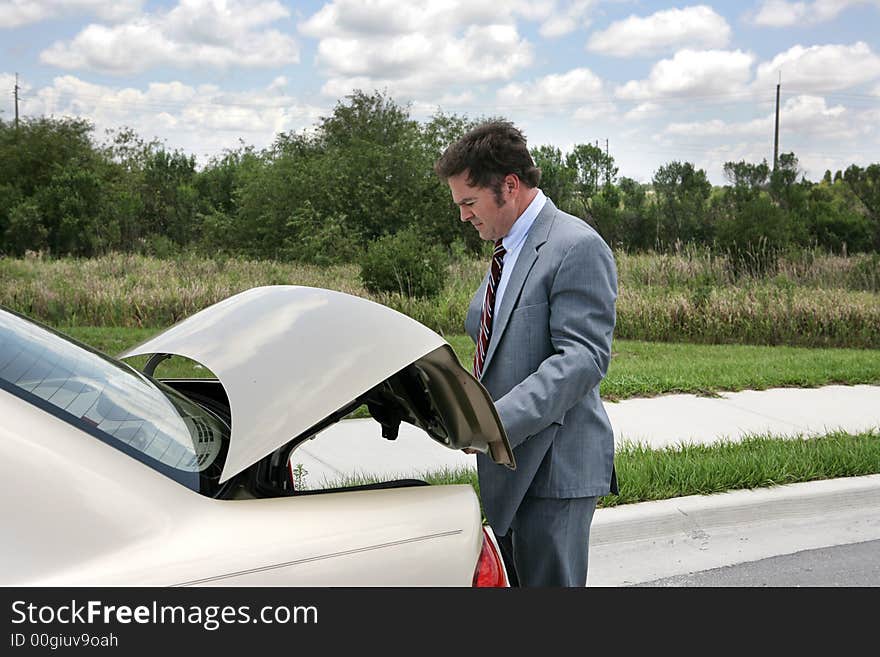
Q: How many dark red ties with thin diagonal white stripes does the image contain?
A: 1